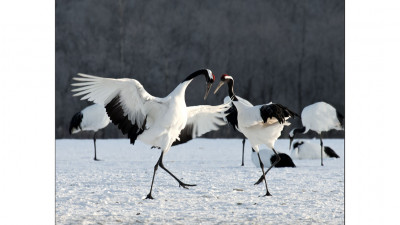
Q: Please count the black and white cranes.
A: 7